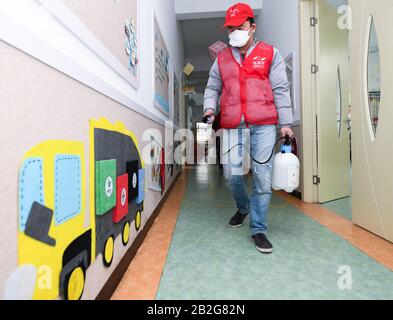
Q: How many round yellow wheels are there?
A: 4